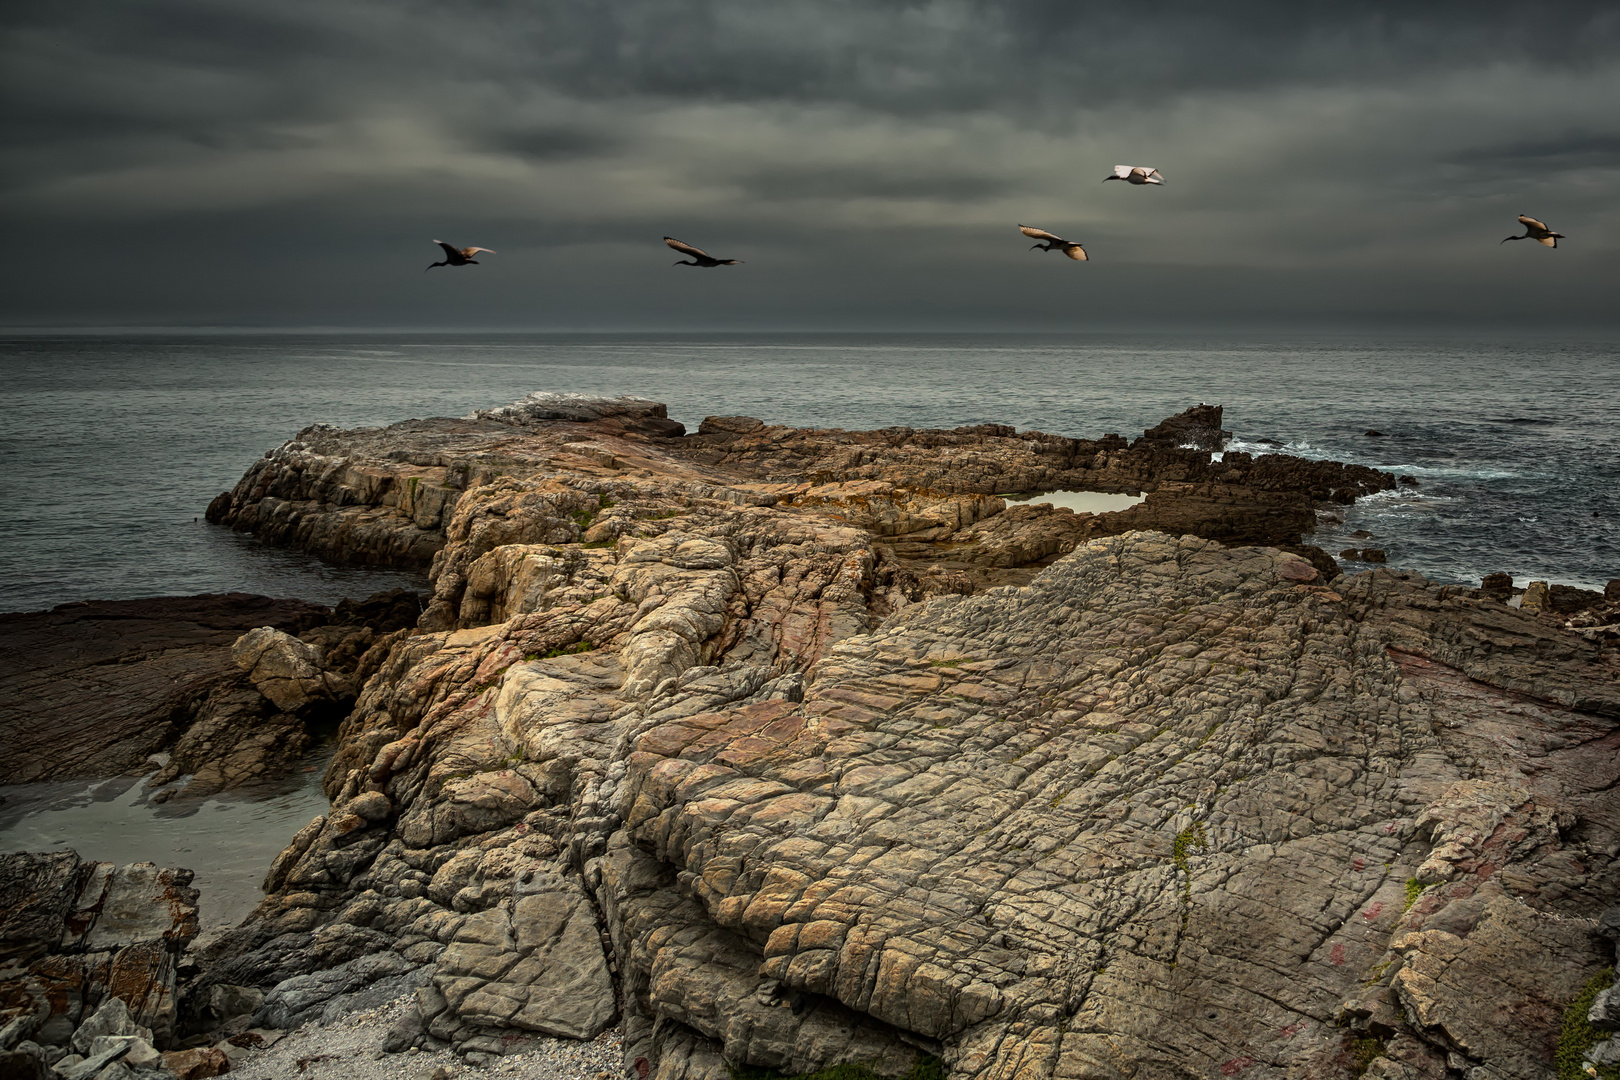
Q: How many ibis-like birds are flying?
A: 5